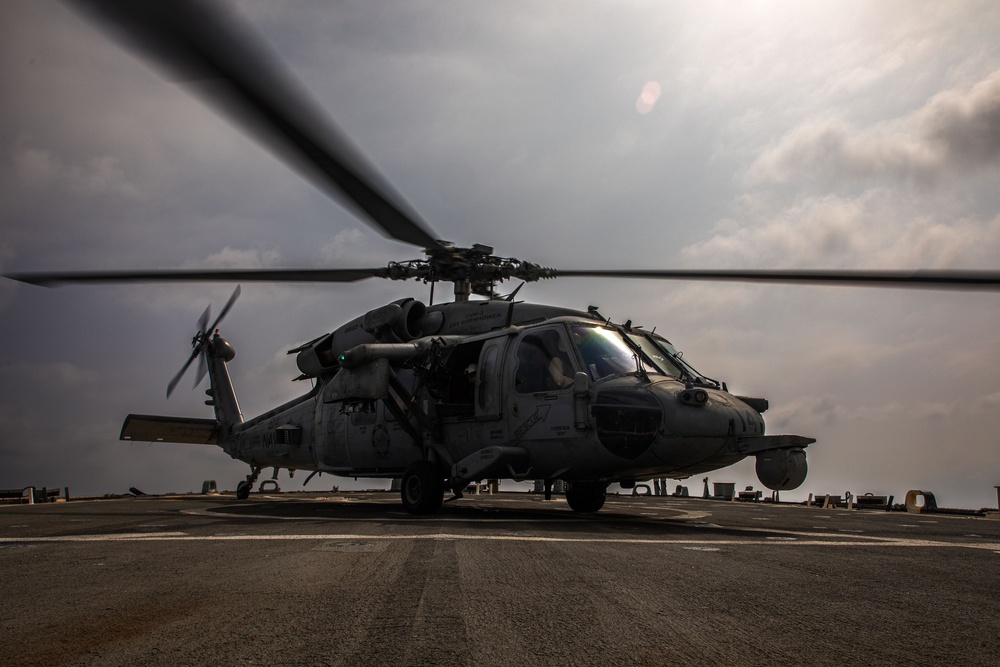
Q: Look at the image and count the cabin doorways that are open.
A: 1